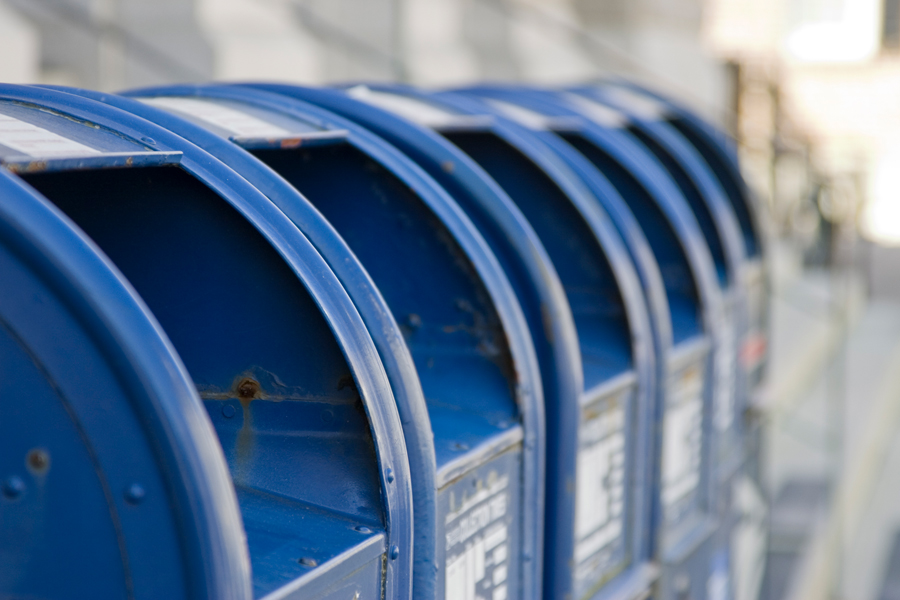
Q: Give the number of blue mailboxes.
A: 6